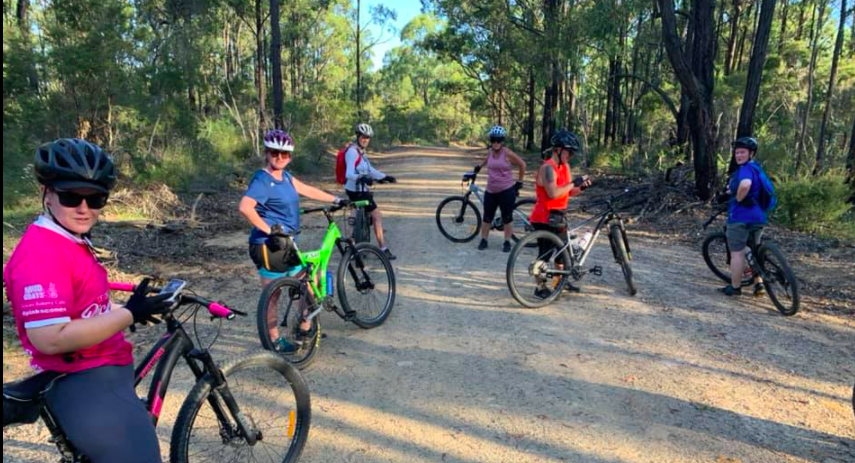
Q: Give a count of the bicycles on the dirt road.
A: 6